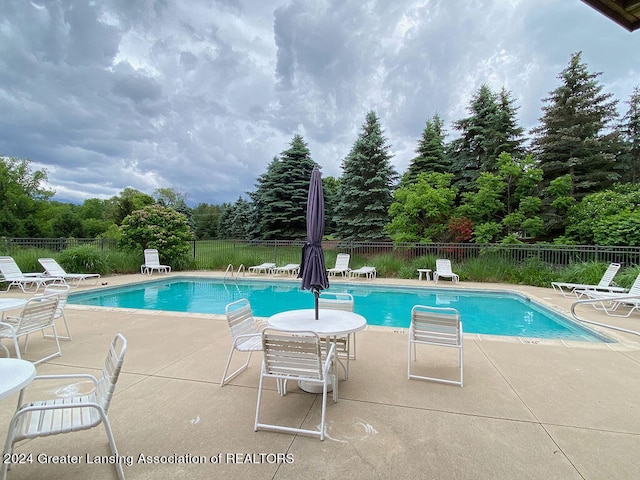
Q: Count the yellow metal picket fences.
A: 0